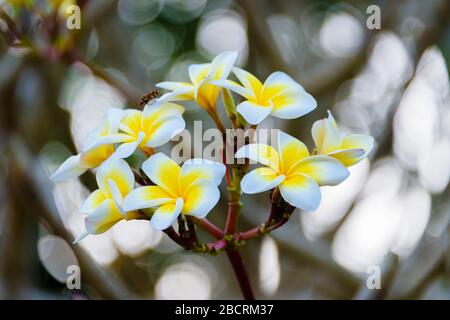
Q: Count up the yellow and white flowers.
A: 8